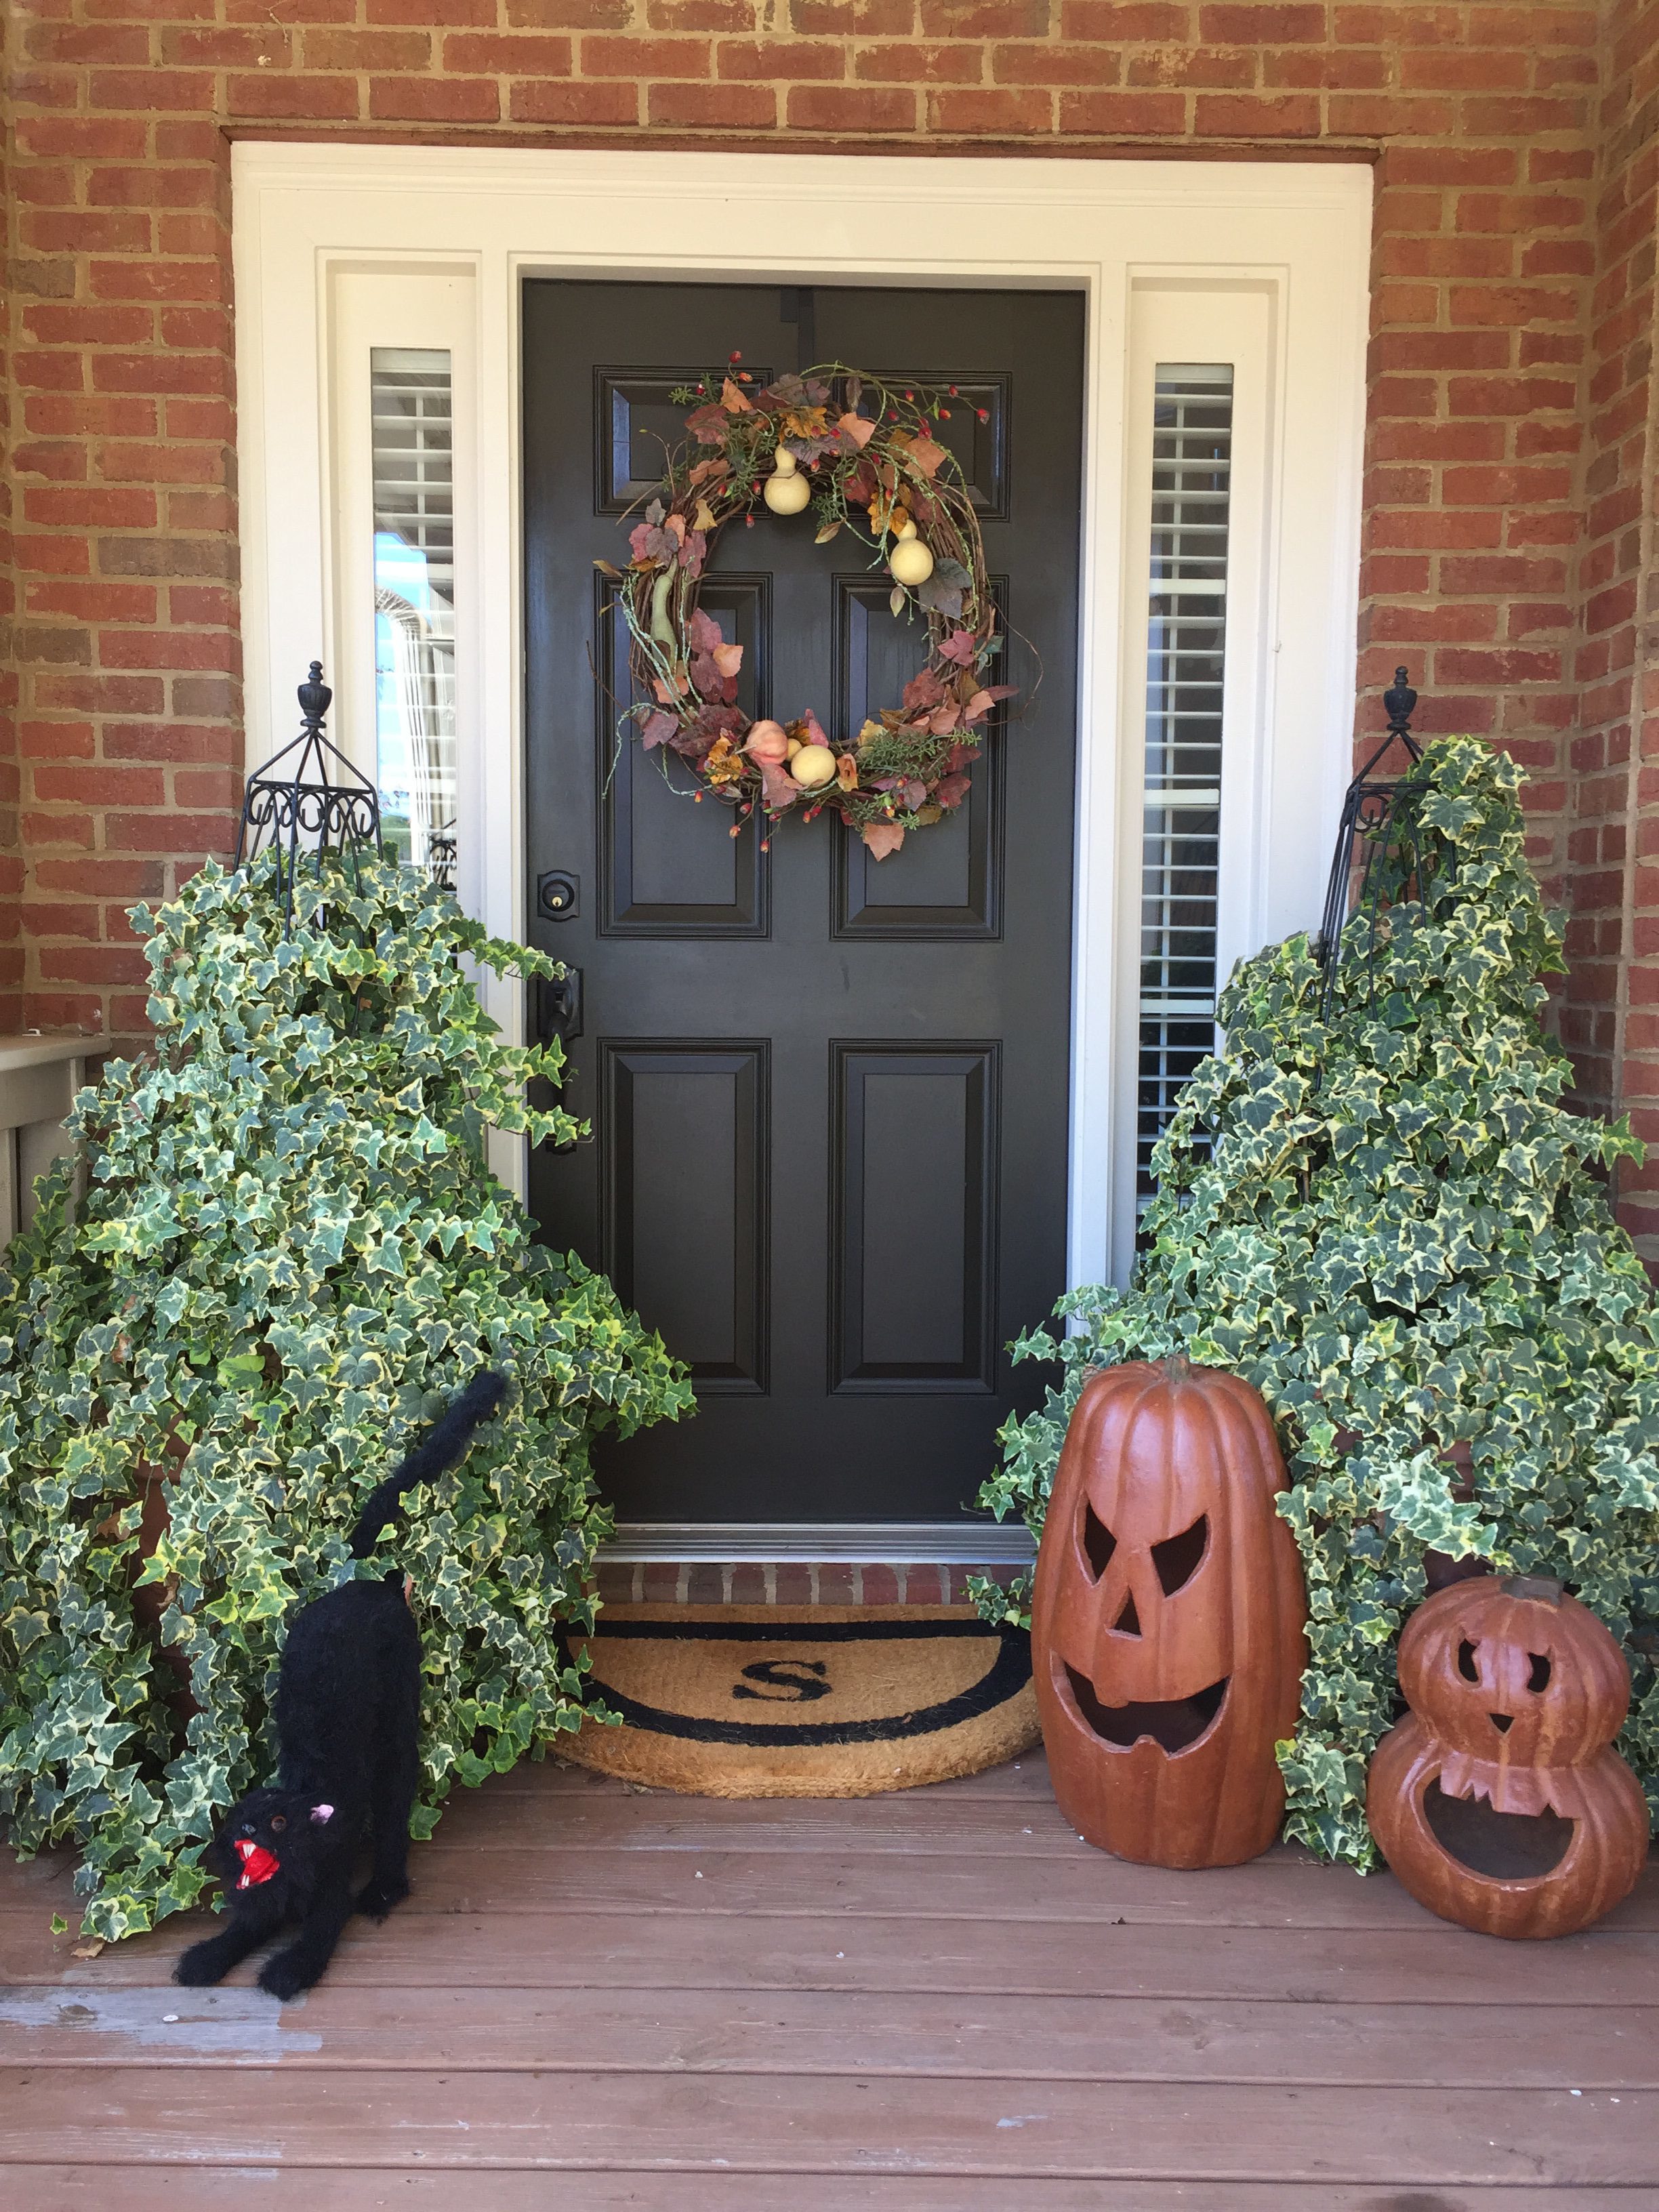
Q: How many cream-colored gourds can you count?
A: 3